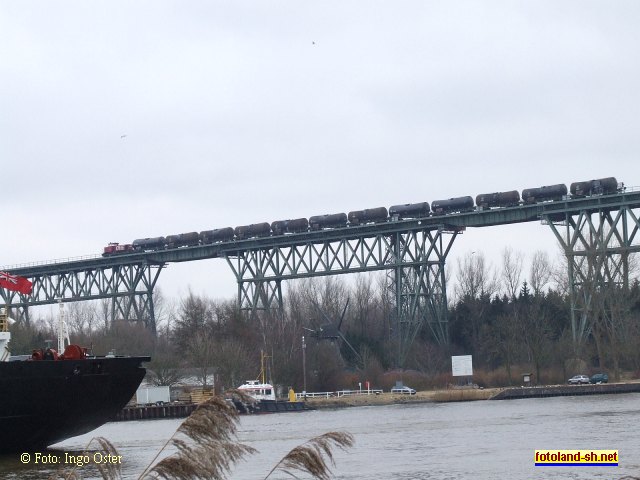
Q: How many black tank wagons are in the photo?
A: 12